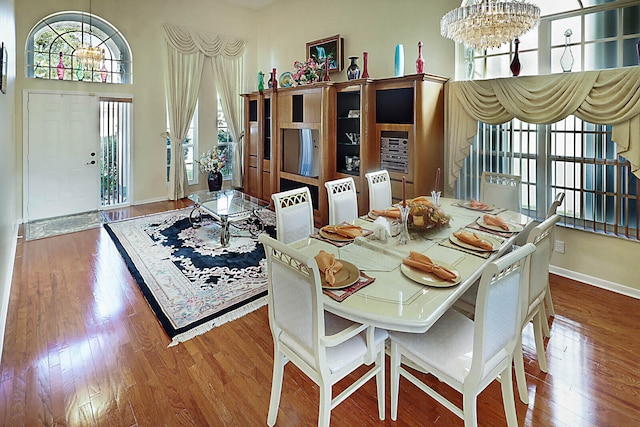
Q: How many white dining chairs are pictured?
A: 8